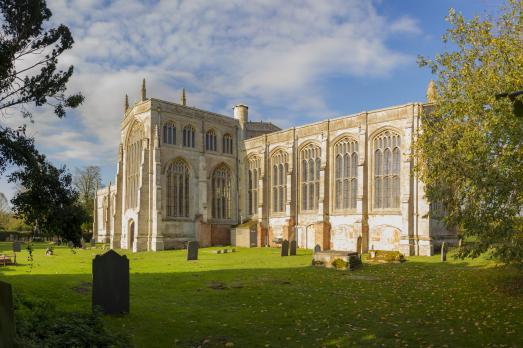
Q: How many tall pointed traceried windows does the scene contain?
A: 8